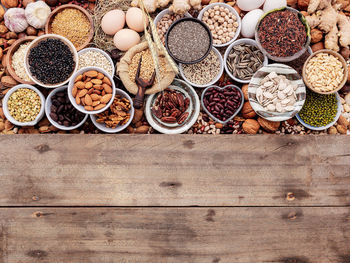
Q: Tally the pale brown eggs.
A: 3